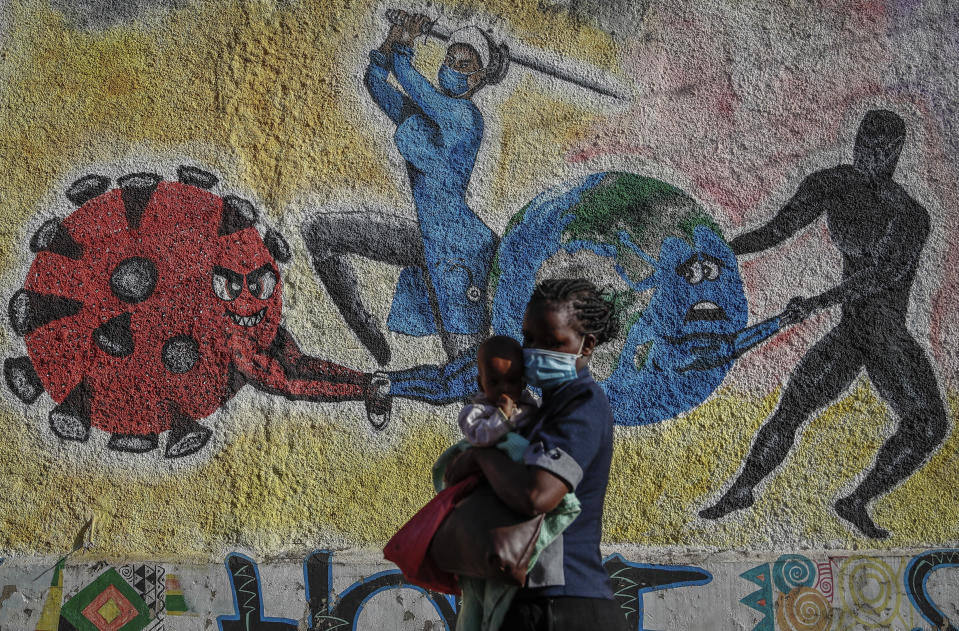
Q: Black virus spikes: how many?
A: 14